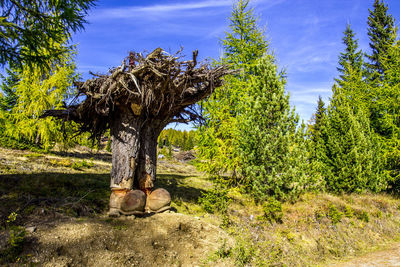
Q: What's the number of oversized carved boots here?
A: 2